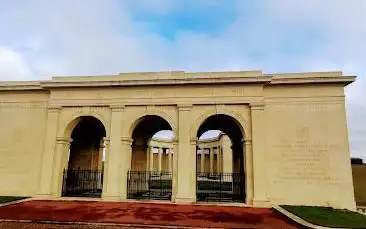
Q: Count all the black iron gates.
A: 3